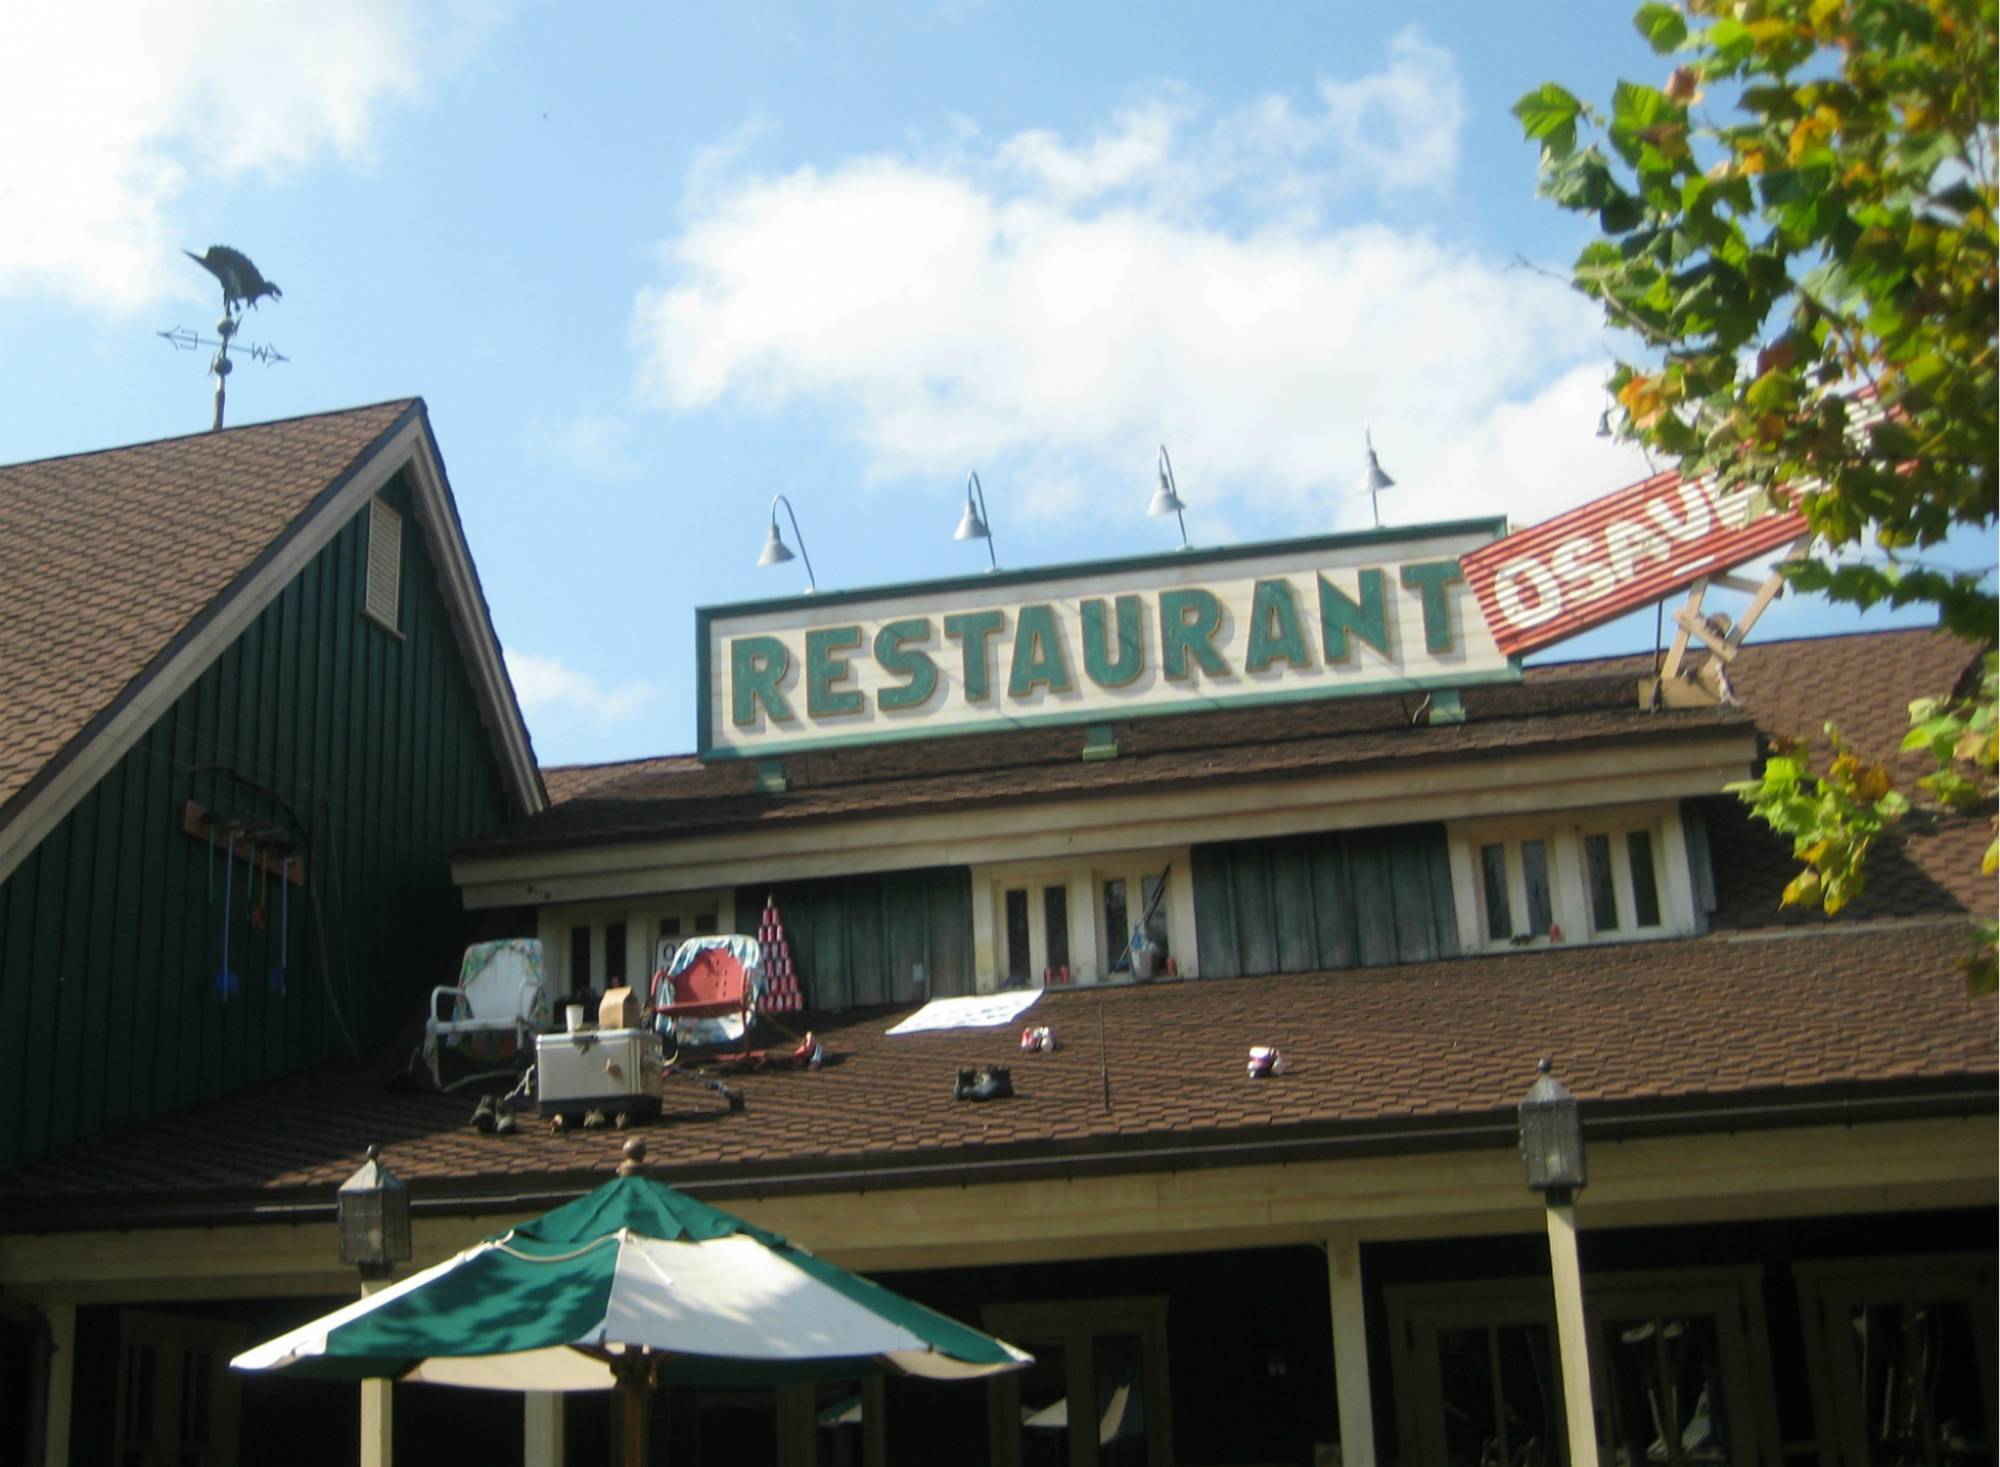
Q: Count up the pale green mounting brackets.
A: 3